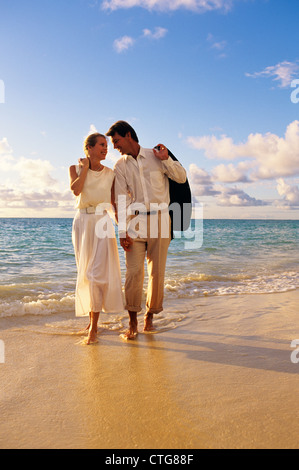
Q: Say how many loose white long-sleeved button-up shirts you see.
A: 1